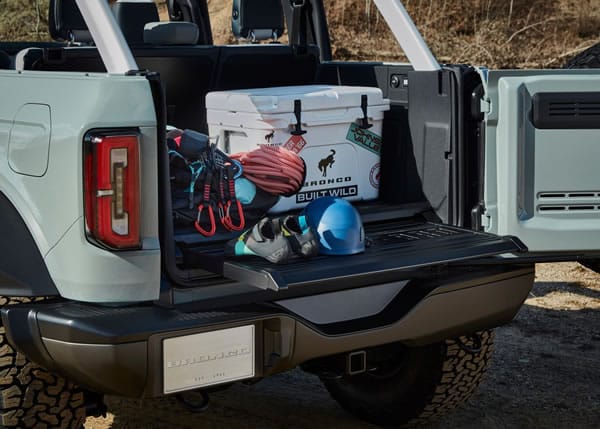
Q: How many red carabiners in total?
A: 3